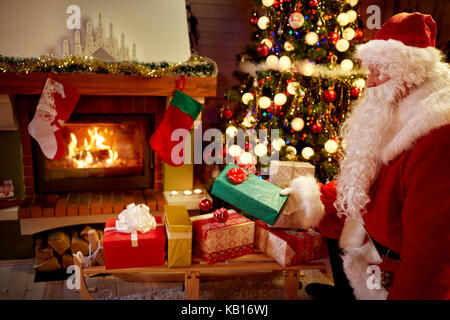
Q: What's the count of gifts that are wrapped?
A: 6